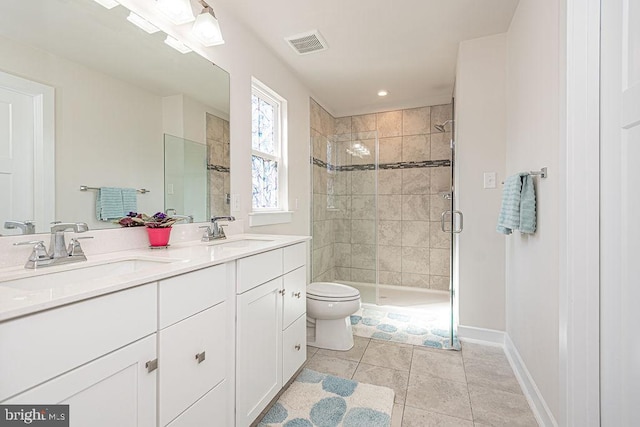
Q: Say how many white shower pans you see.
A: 1